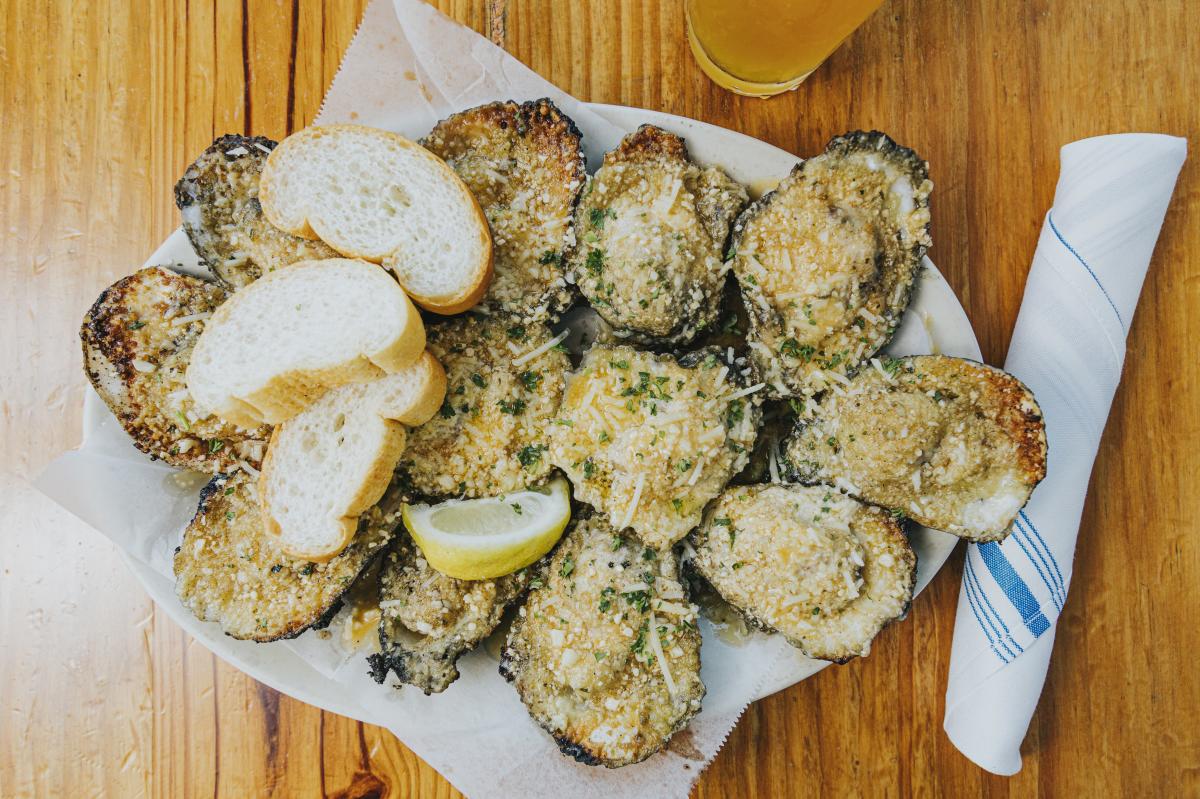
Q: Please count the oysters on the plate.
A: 12